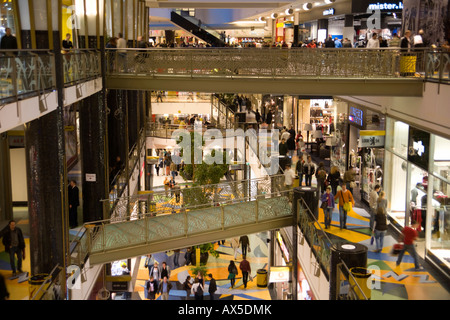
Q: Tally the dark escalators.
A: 1